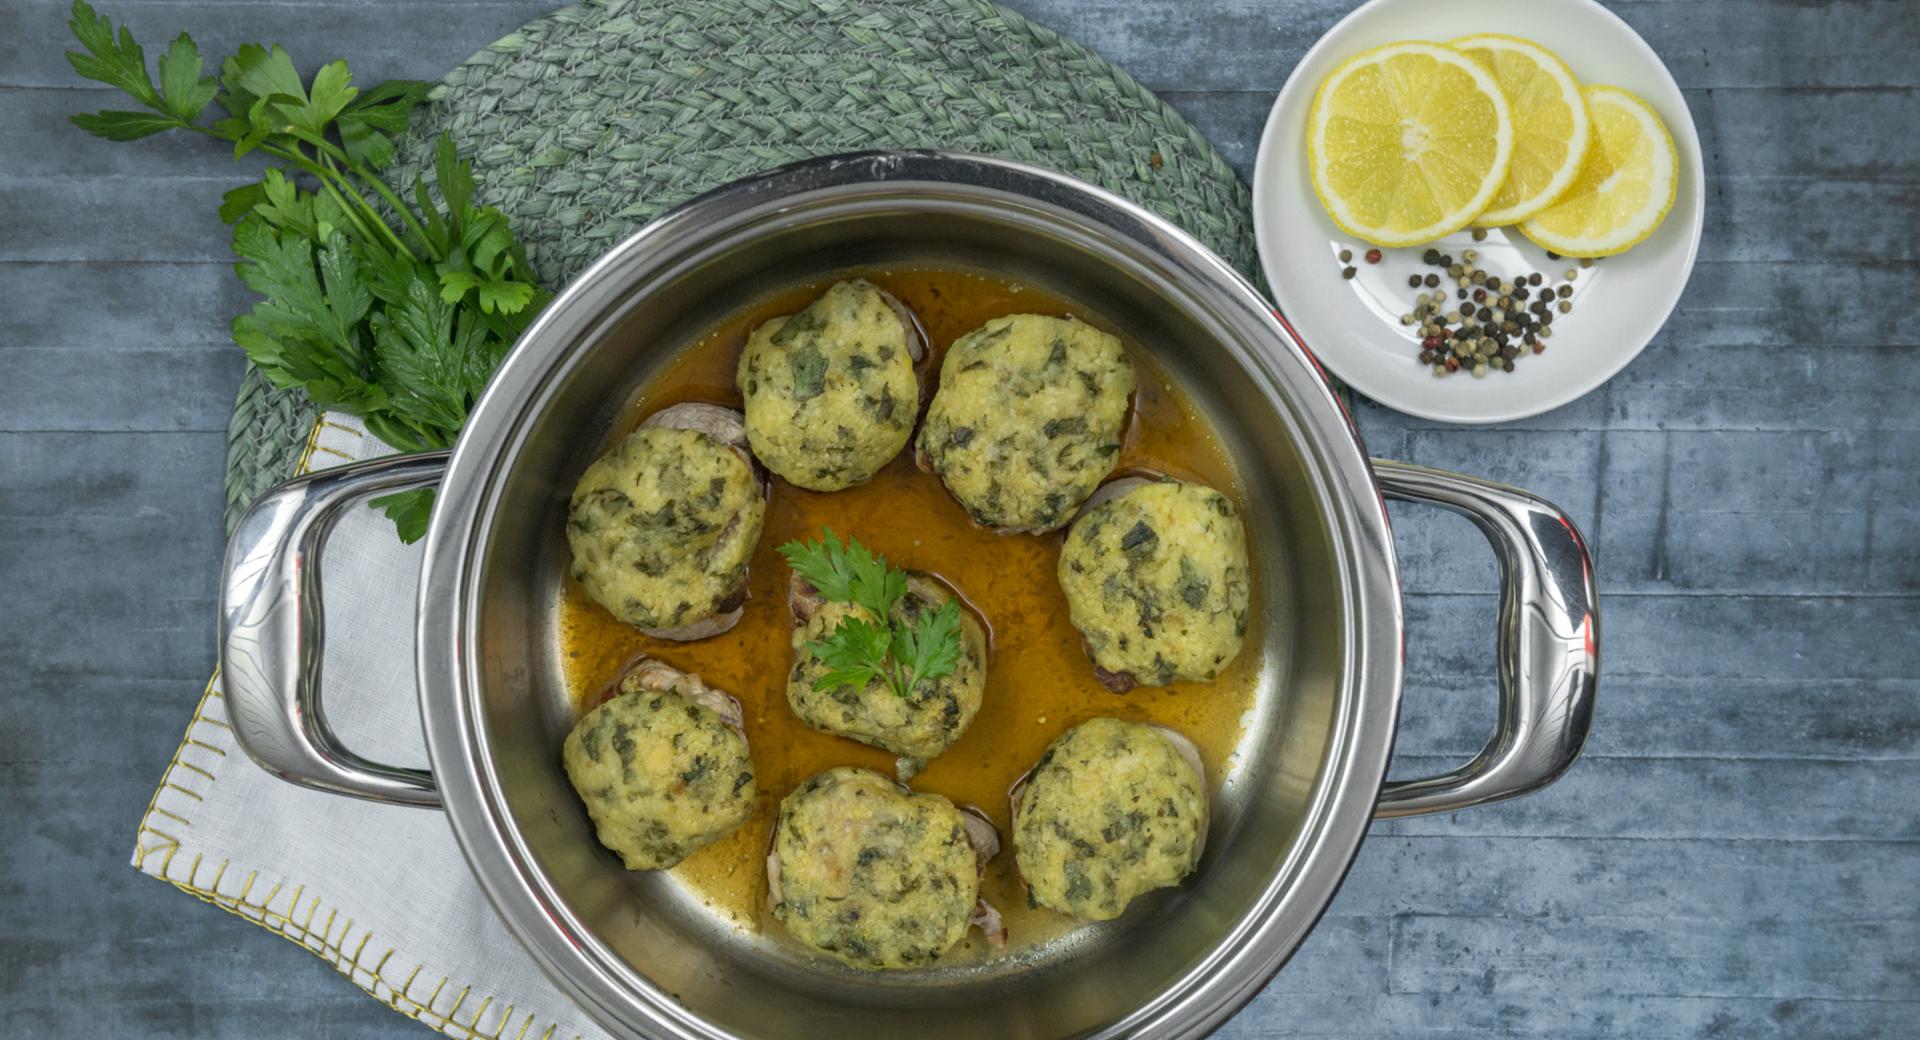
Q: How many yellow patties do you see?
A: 8